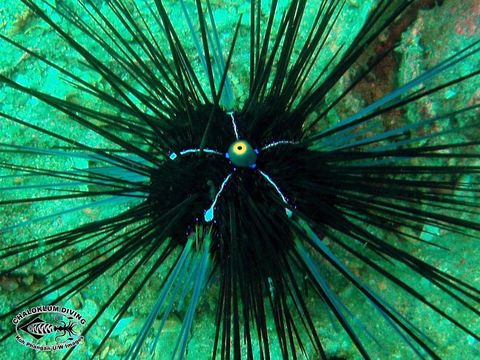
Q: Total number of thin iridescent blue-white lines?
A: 5